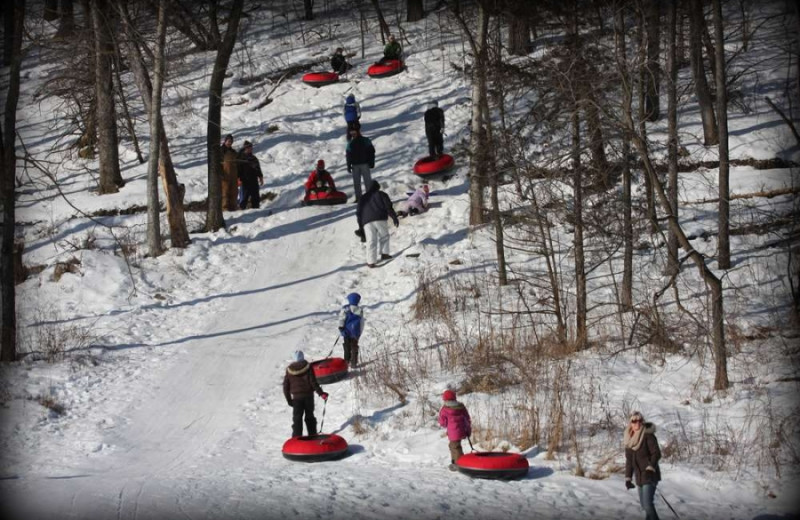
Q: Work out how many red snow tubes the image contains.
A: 7